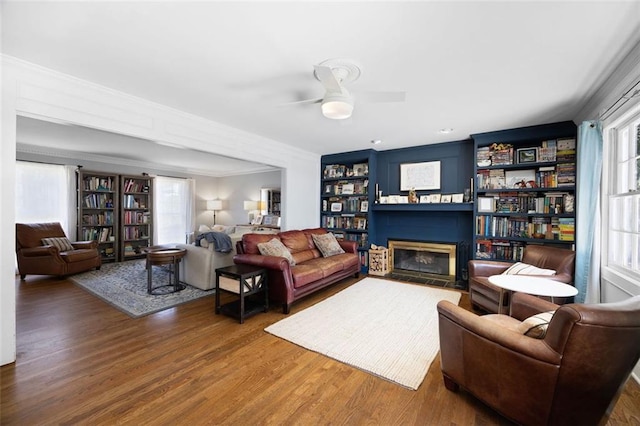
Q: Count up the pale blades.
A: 3